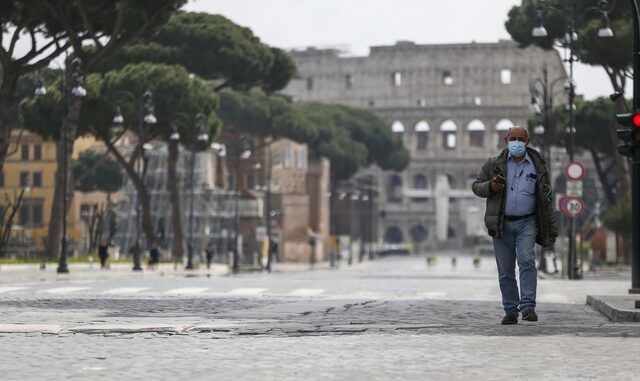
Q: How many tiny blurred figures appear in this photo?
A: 3